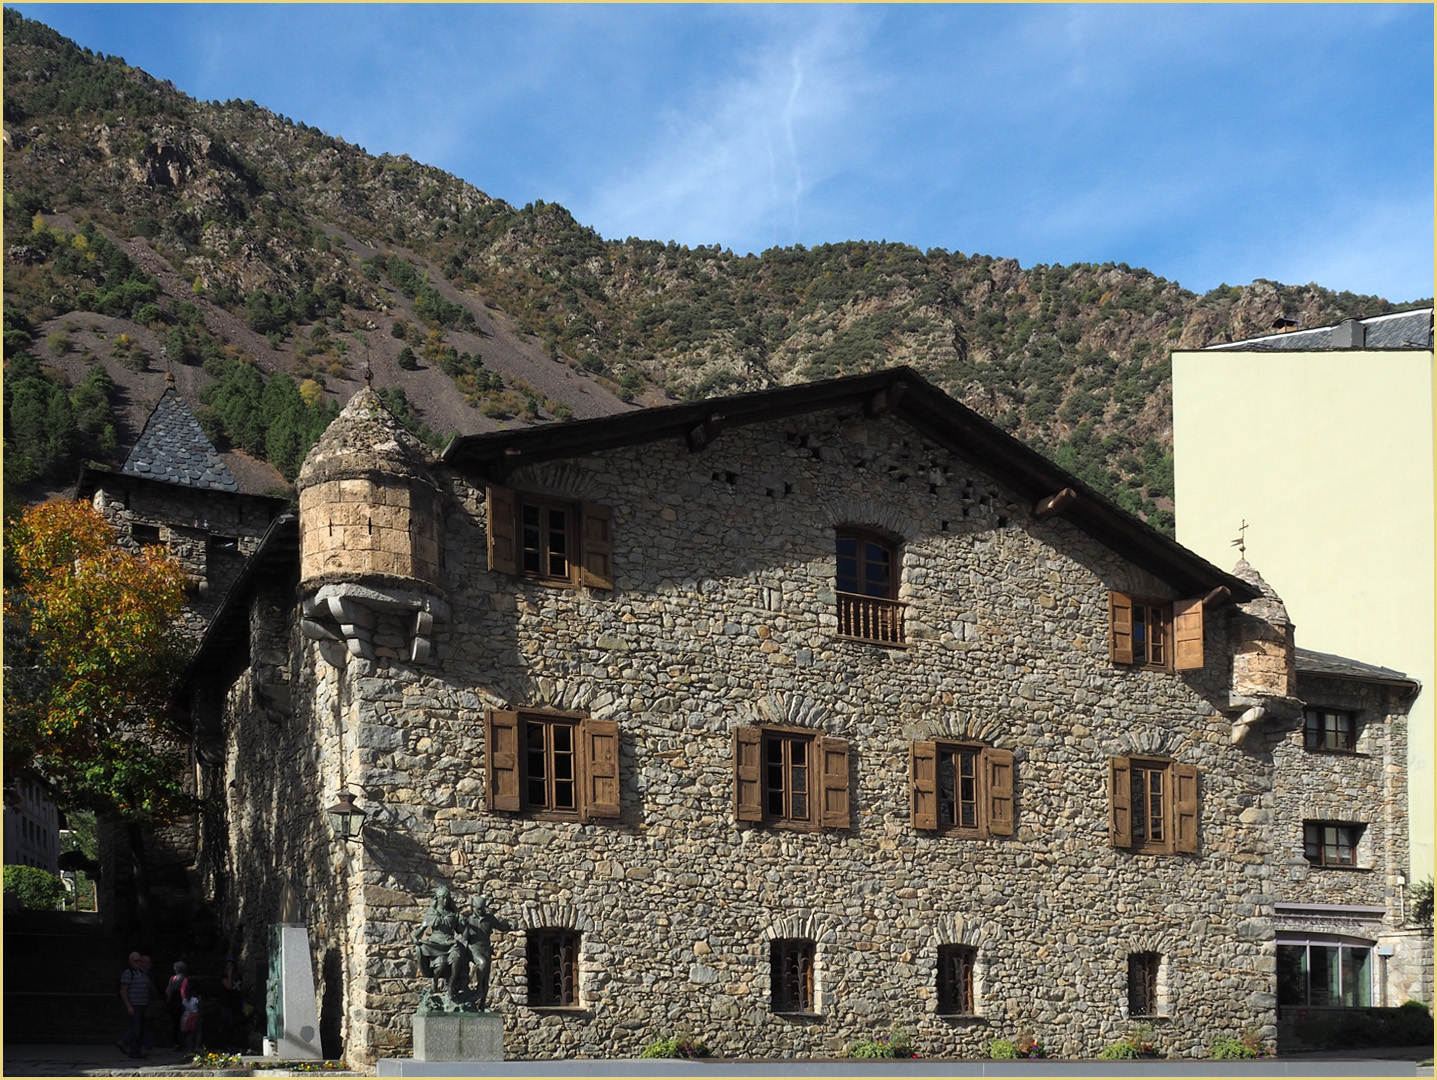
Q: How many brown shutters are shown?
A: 12